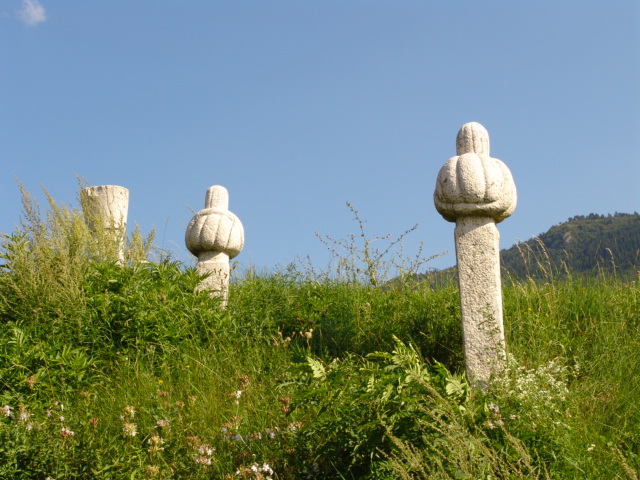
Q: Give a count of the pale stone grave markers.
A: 3